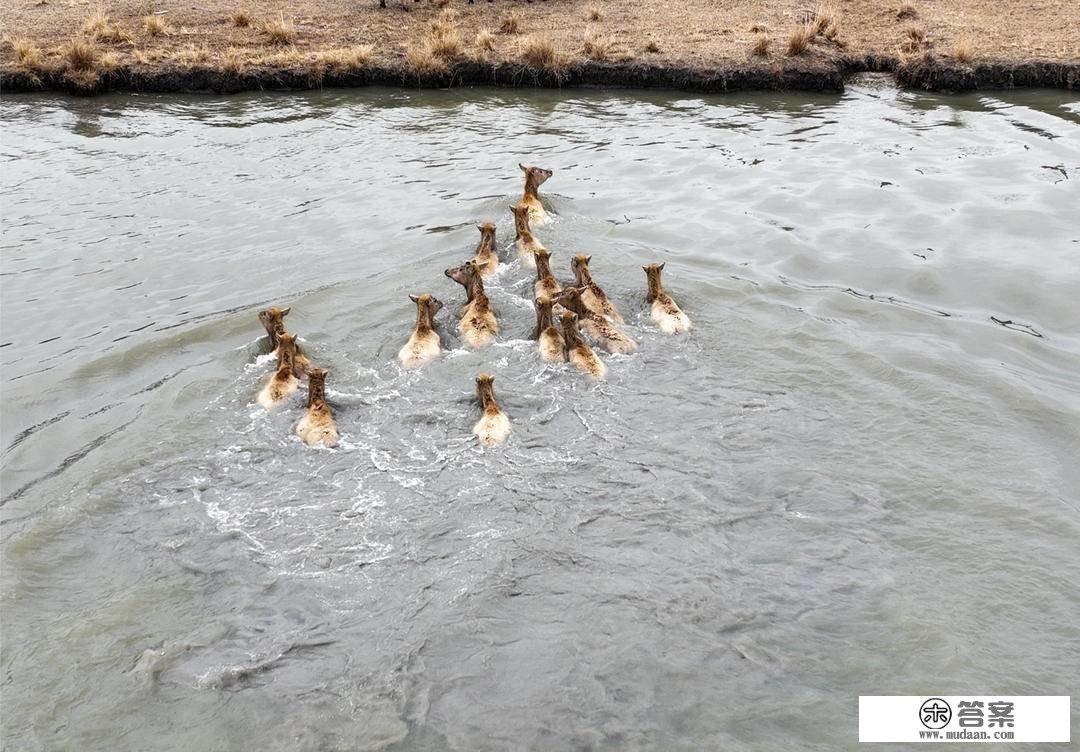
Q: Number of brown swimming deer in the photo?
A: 15